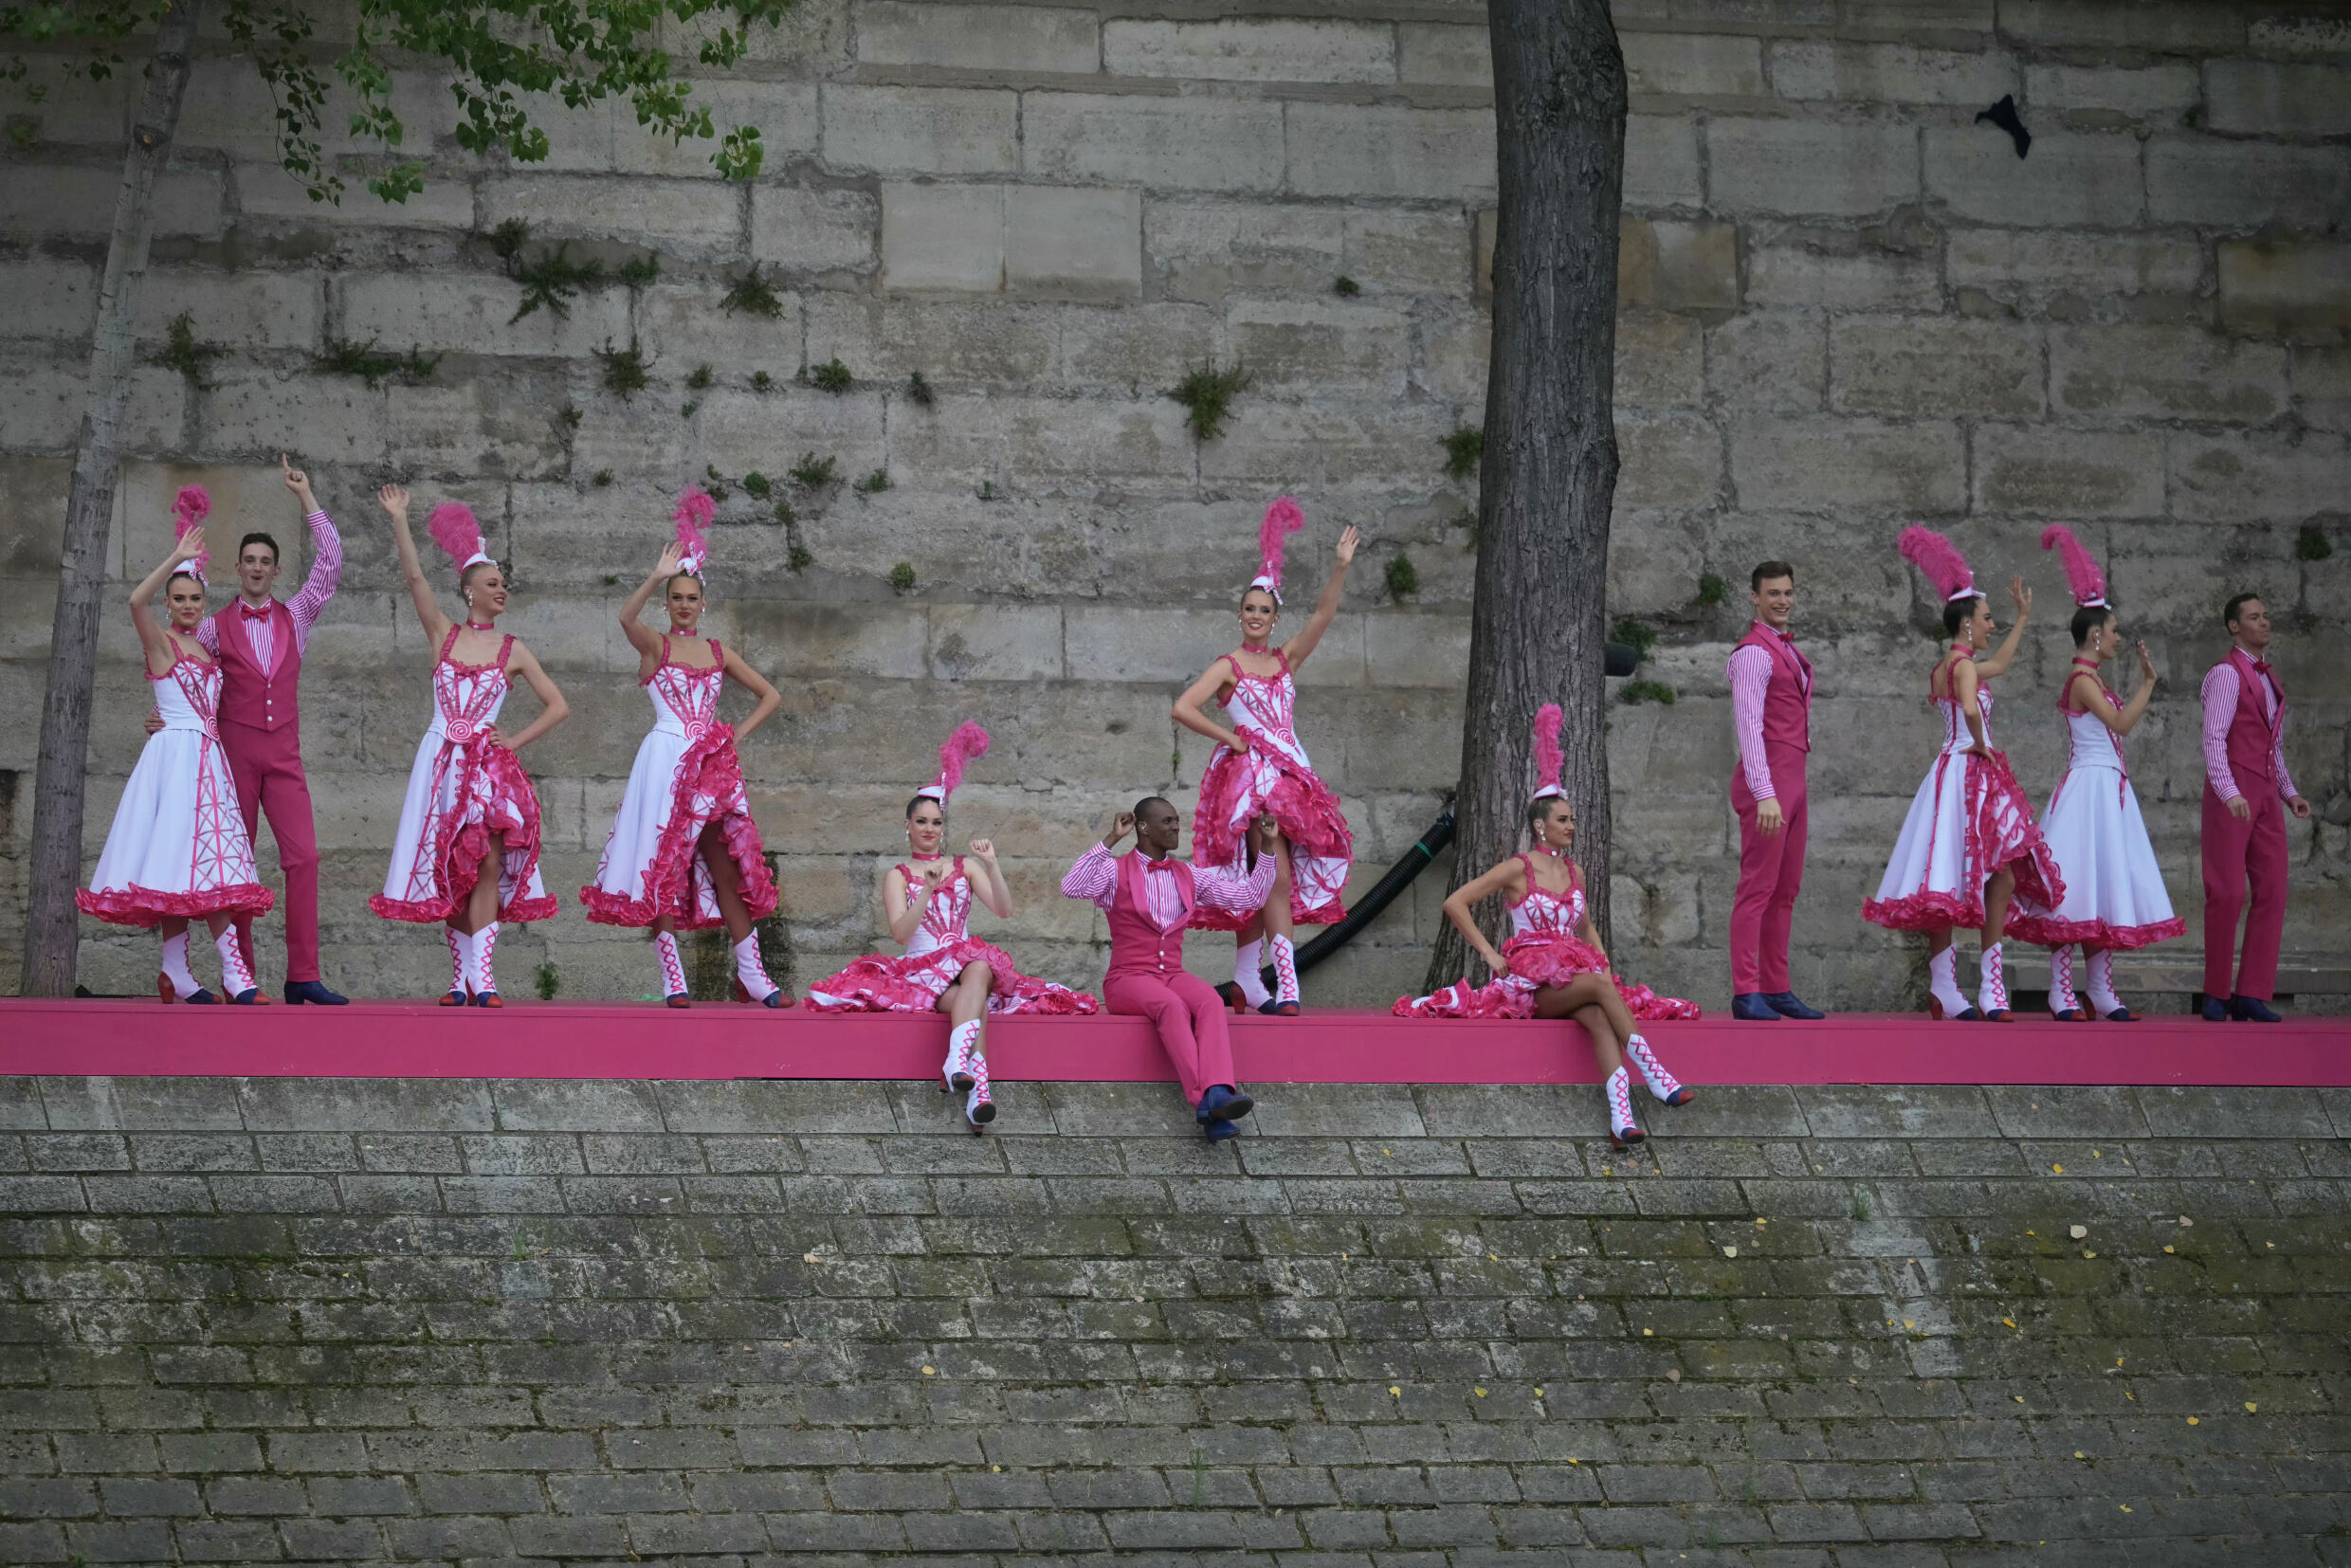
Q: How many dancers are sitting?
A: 3